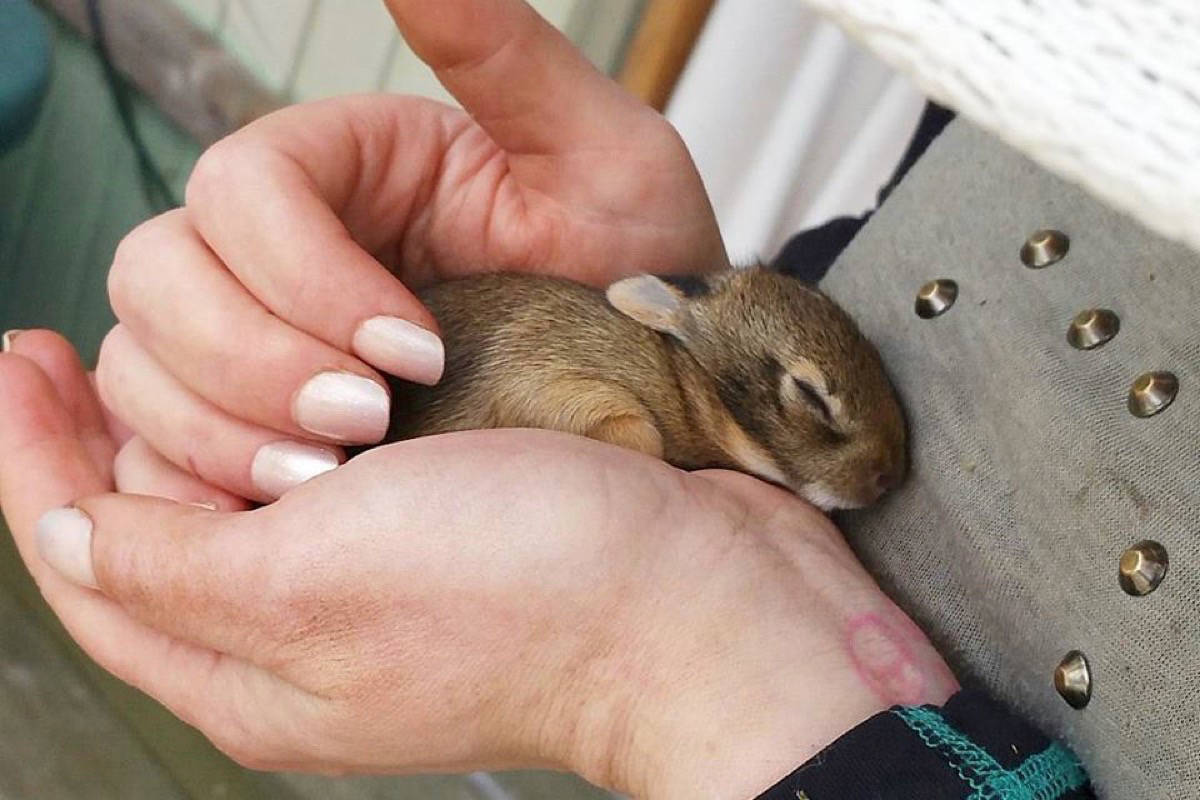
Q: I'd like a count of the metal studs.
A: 6